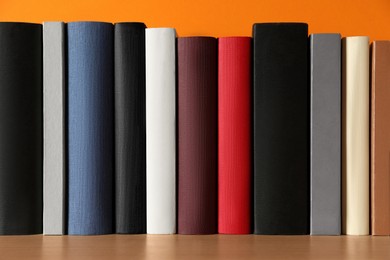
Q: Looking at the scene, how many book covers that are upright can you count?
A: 11